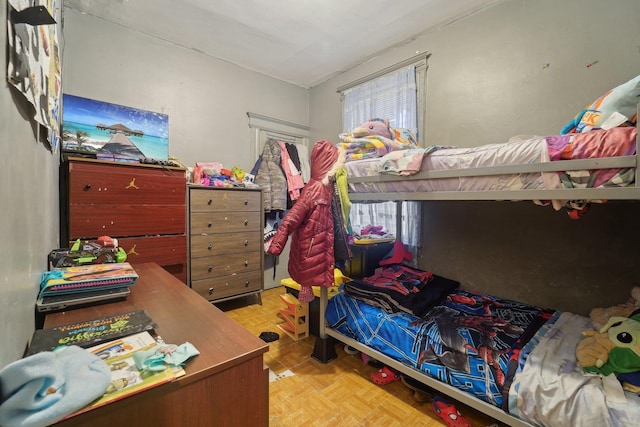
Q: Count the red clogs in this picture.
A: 2